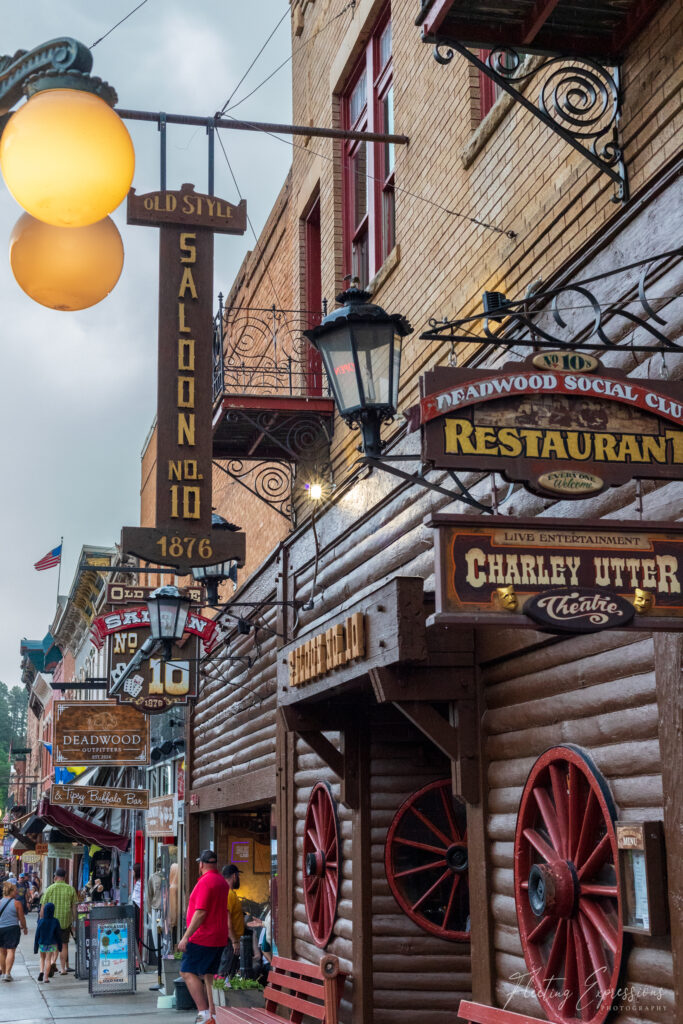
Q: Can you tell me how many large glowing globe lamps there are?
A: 2